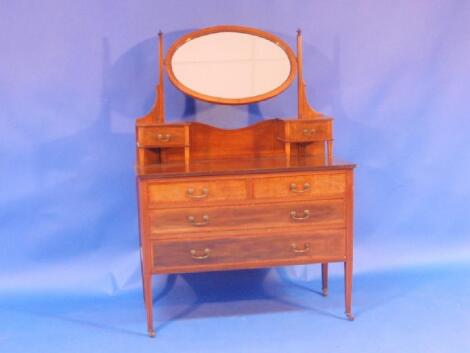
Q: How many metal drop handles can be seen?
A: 8